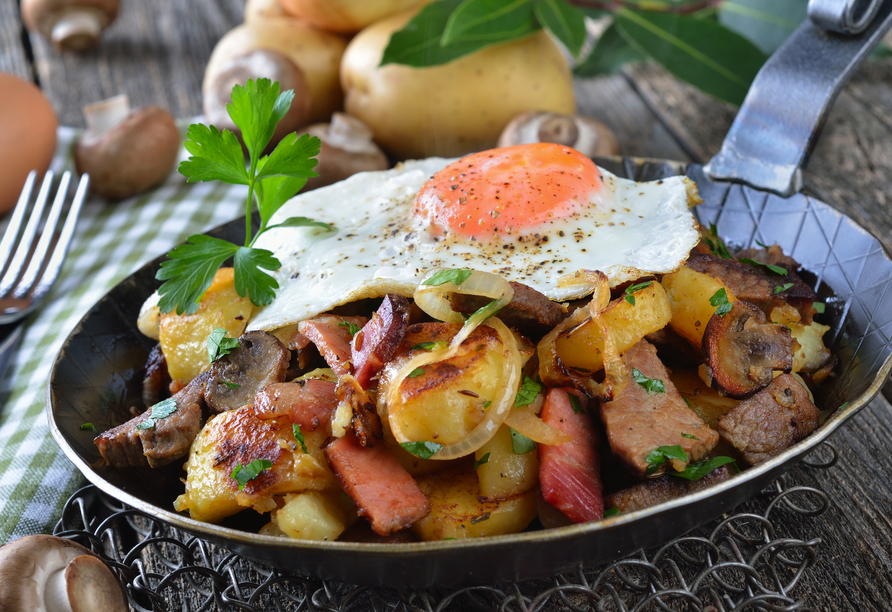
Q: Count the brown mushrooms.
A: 6